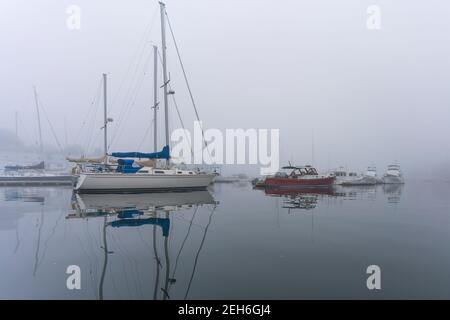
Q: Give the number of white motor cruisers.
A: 3